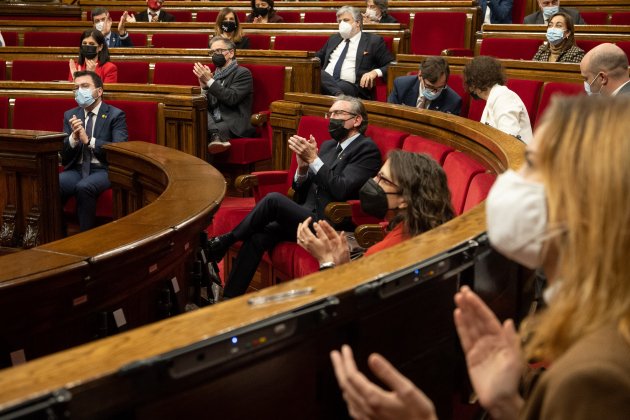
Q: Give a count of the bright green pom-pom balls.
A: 0